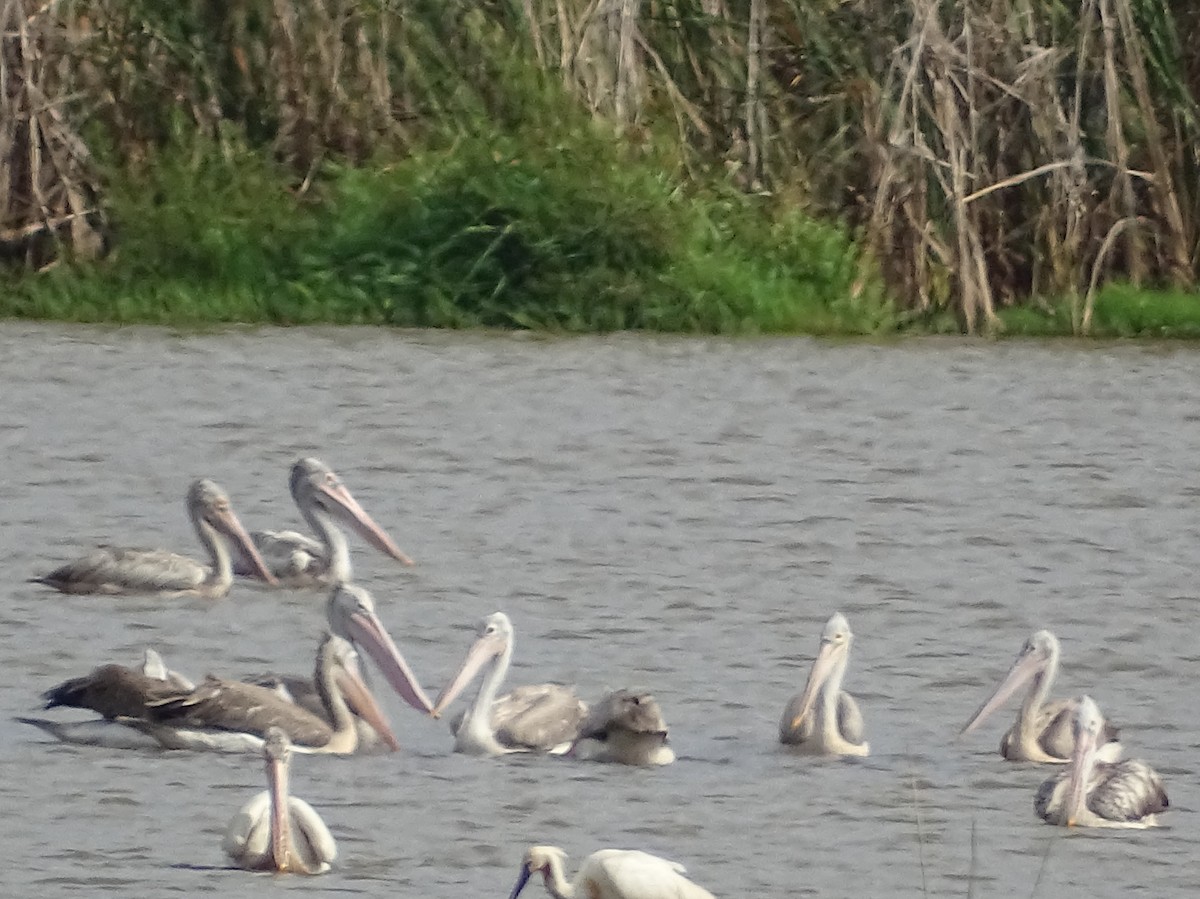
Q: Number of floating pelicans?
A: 11